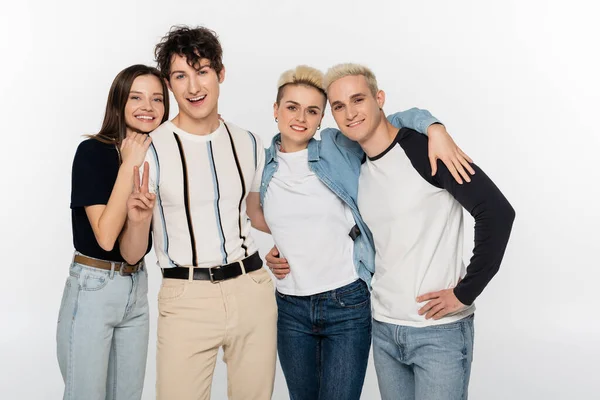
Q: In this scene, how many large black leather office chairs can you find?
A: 0